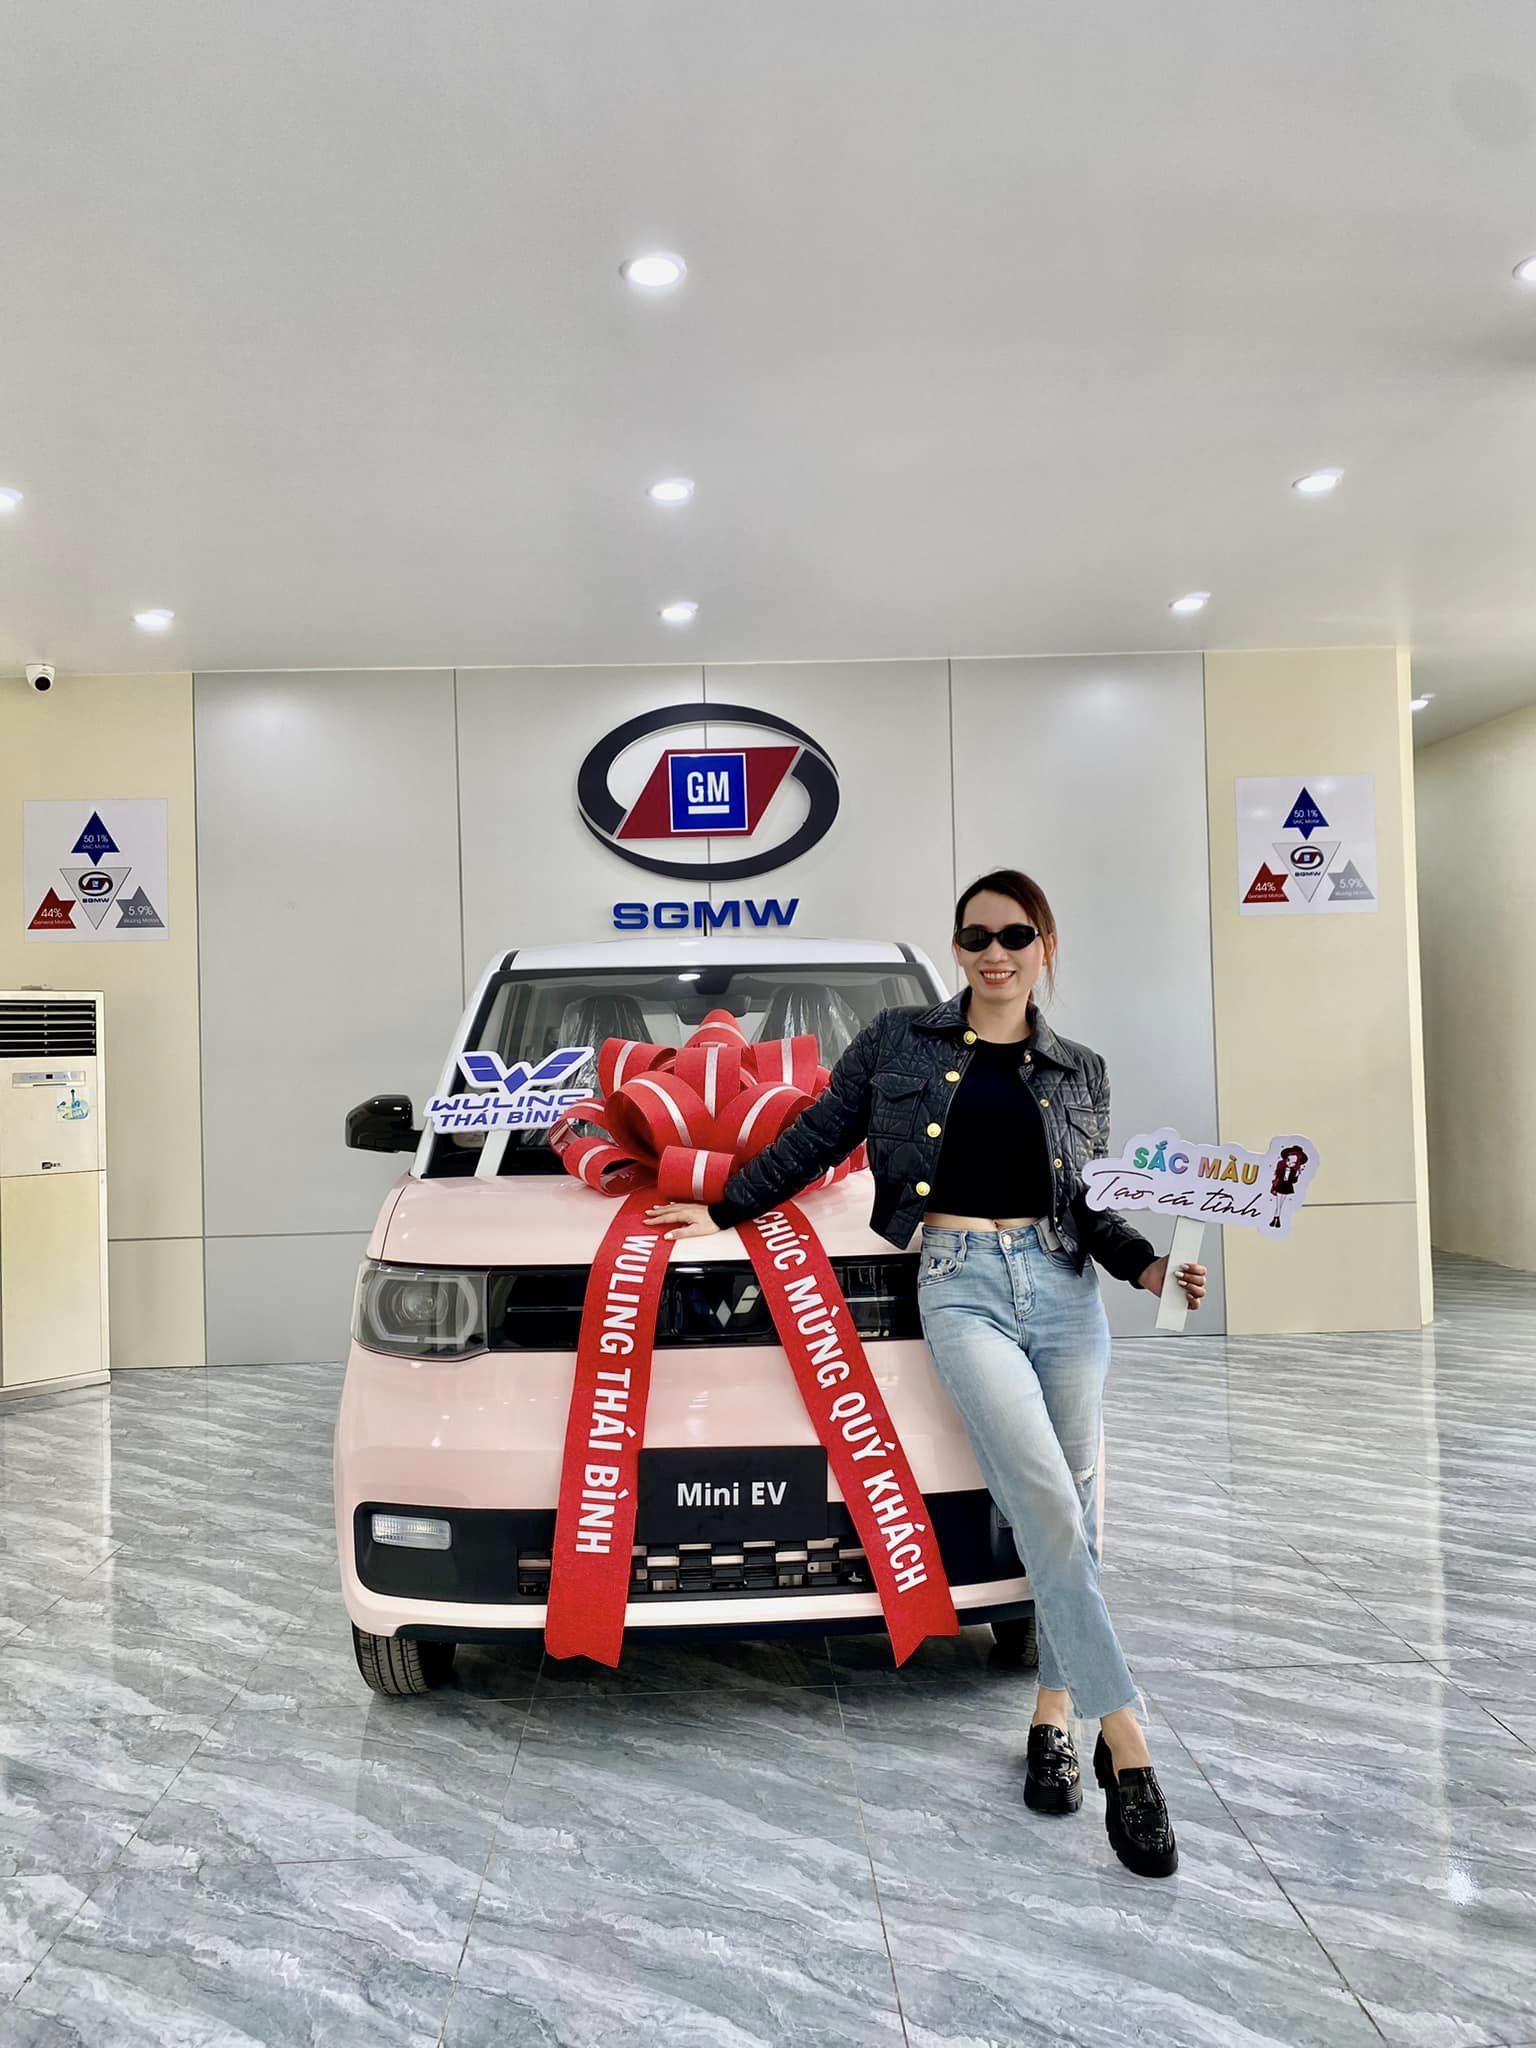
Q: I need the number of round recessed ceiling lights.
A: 9